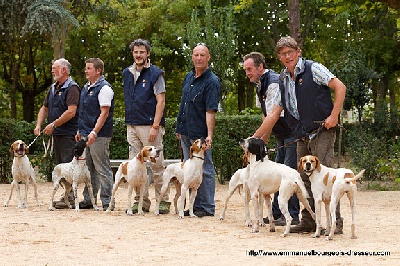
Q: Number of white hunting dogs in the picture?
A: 7